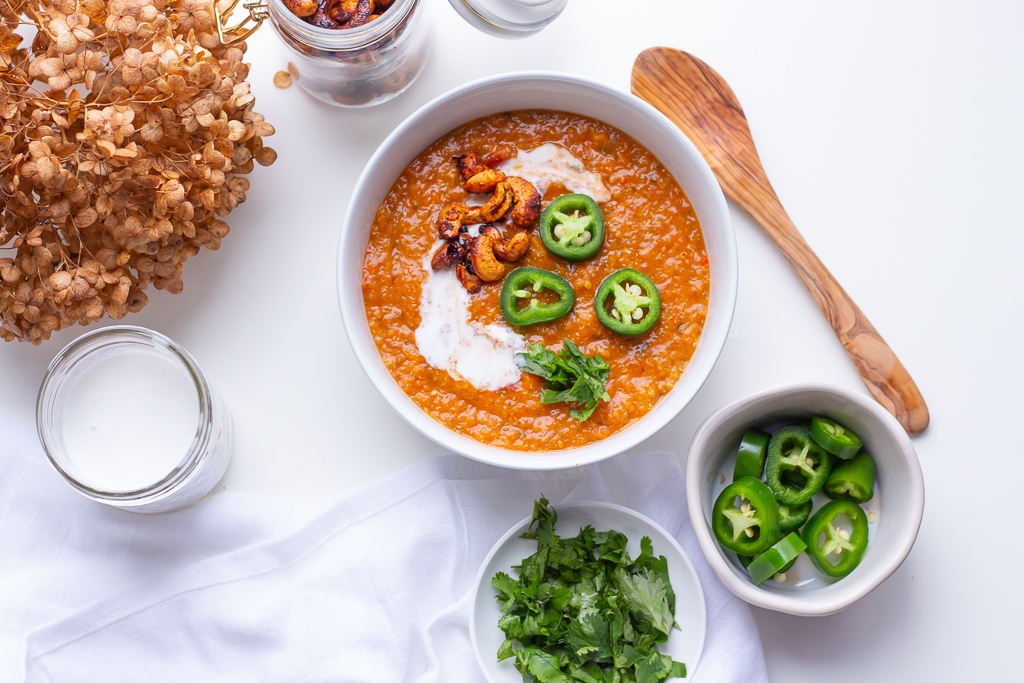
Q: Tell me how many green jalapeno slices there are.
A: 11